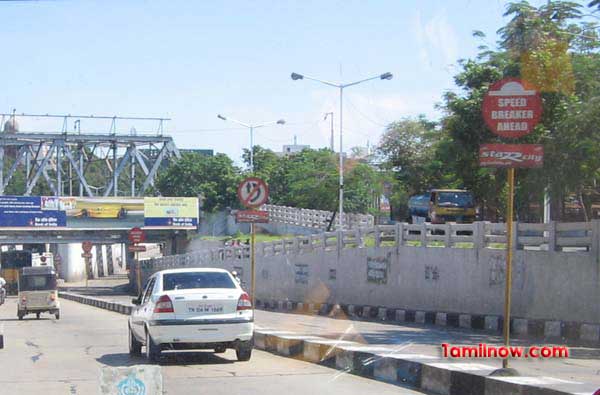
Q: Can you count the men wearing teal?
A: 0